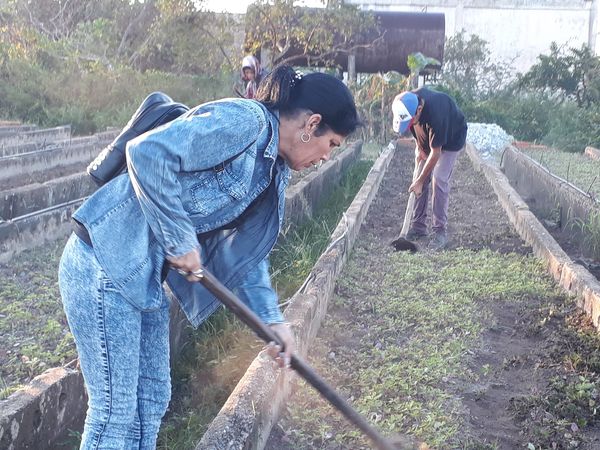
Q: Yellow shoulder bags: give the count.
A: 0